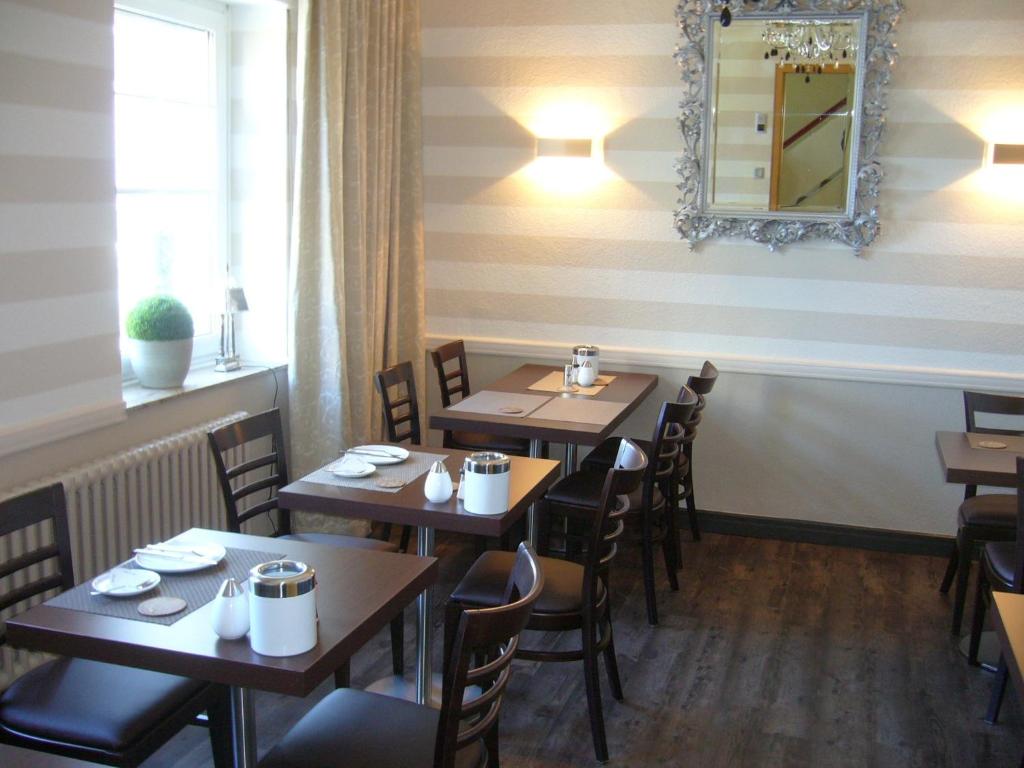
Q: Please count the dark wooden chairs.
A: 10